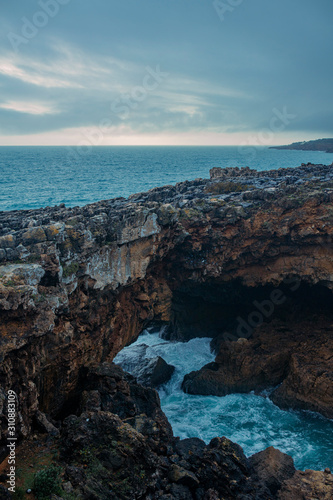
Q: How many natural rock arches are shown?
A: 1